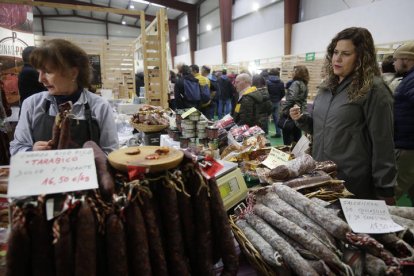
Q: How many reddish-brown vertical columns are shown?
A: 4